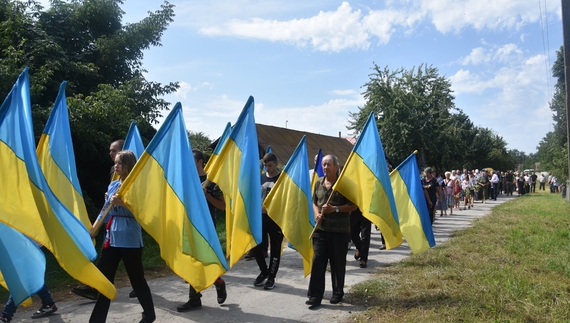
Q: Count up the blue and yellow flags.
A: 12